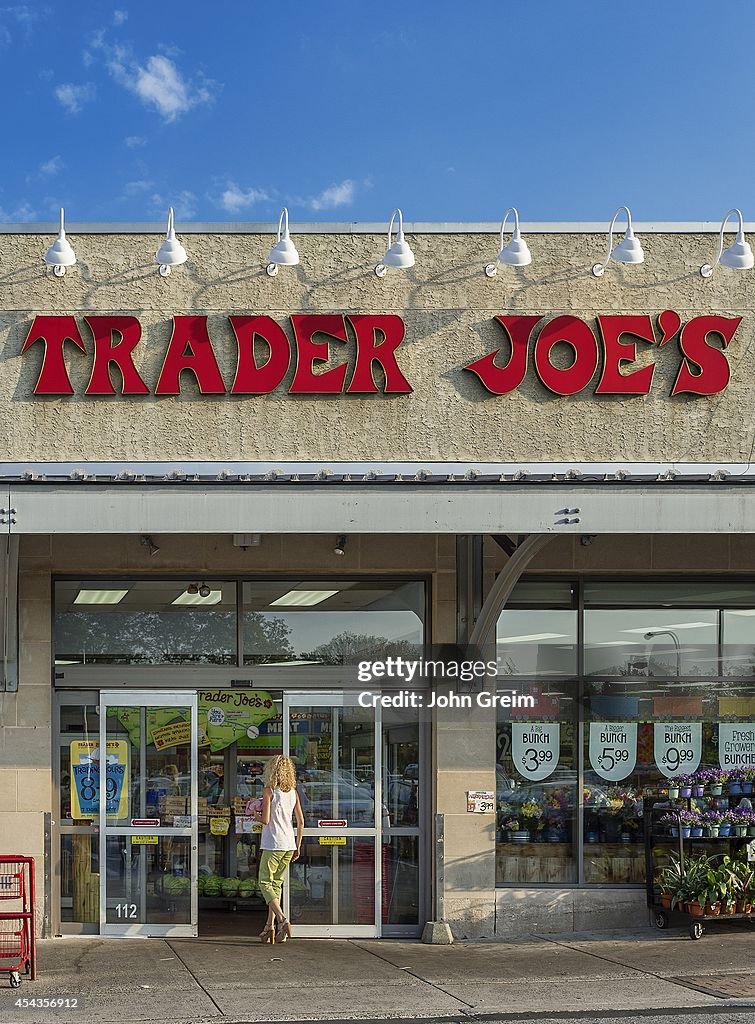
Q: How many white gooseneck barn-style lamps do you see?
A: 7